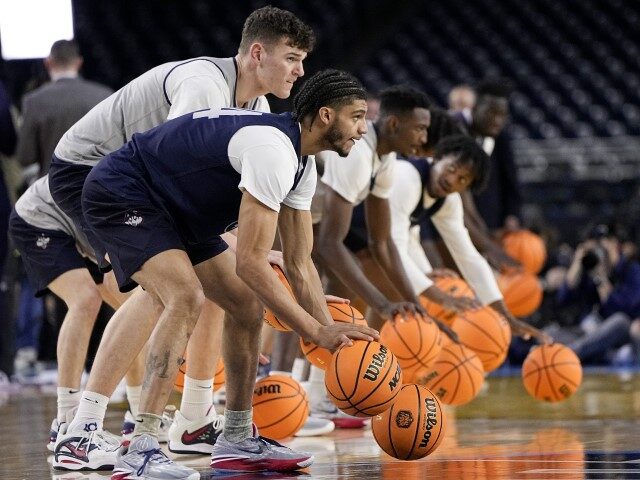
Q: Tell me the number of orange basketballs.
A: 13